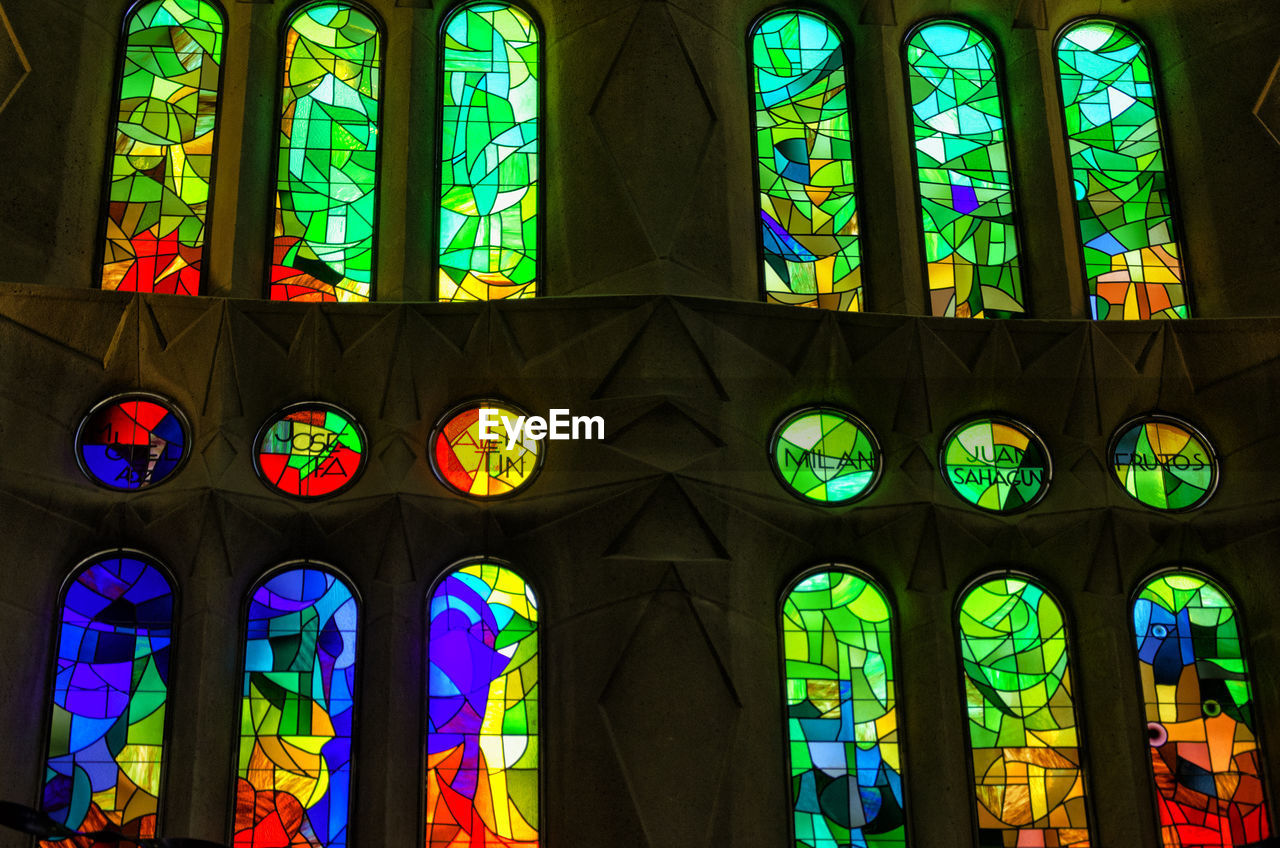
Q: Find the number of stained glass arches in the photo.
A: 12